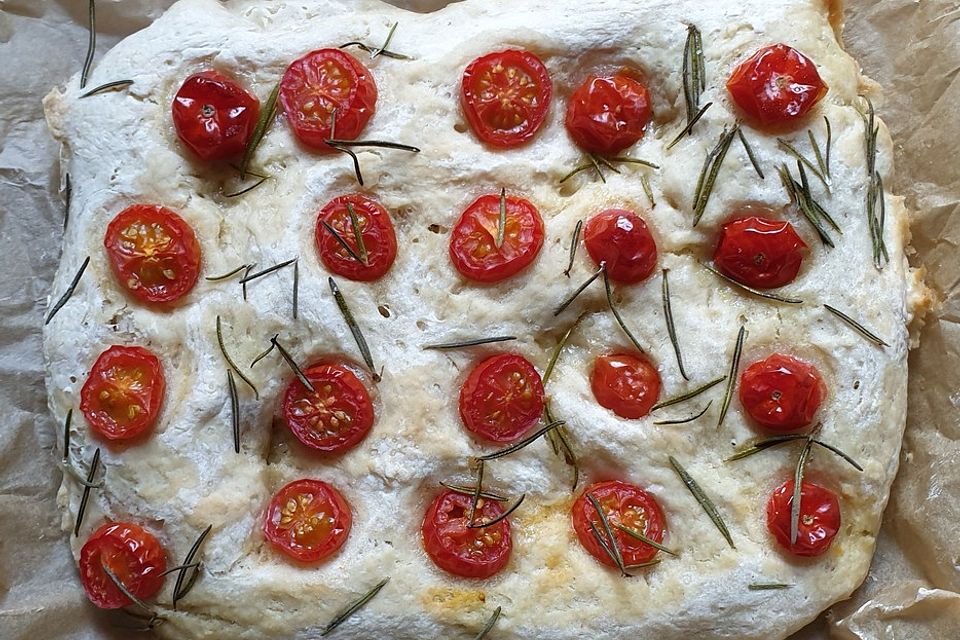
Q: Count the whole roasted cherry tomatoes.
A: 8